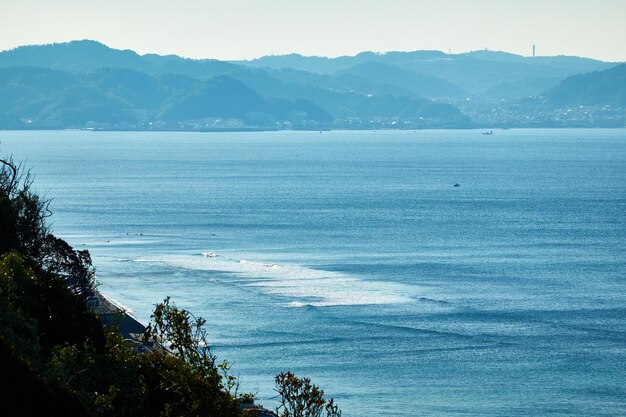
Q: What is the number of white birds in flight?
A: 0